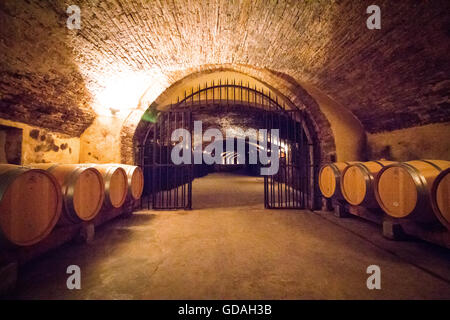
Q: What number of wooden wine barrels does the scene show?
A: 8